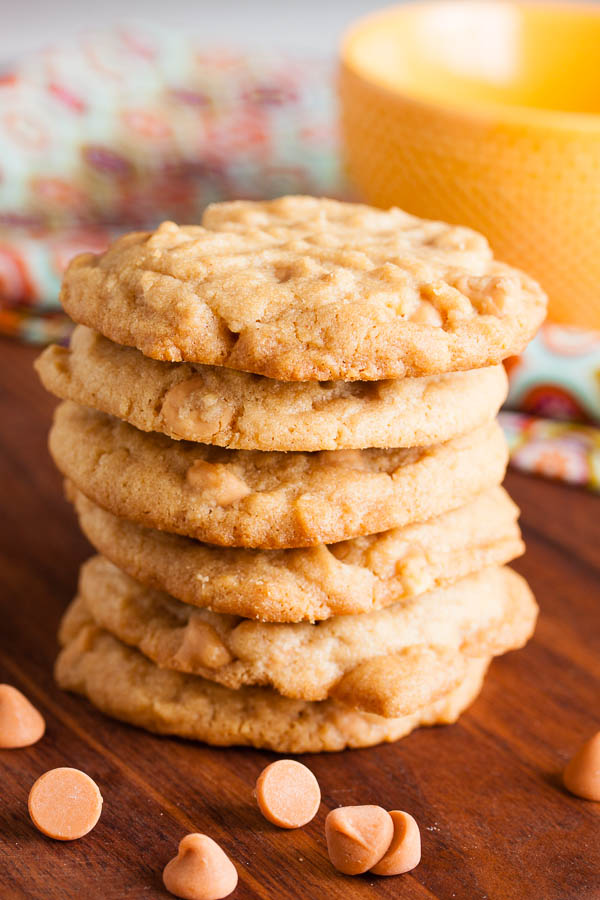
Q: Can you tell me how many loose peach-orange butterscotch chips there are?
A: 7